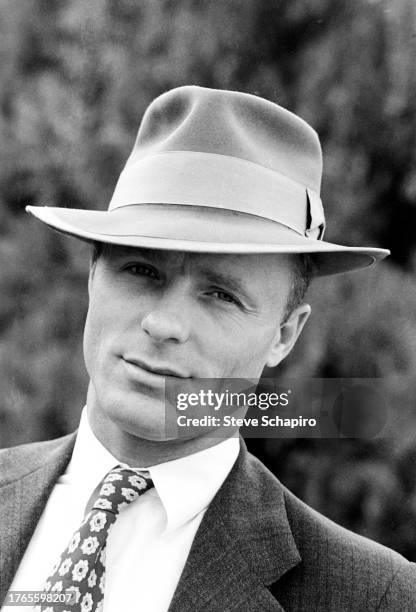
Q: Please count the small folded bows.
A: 1